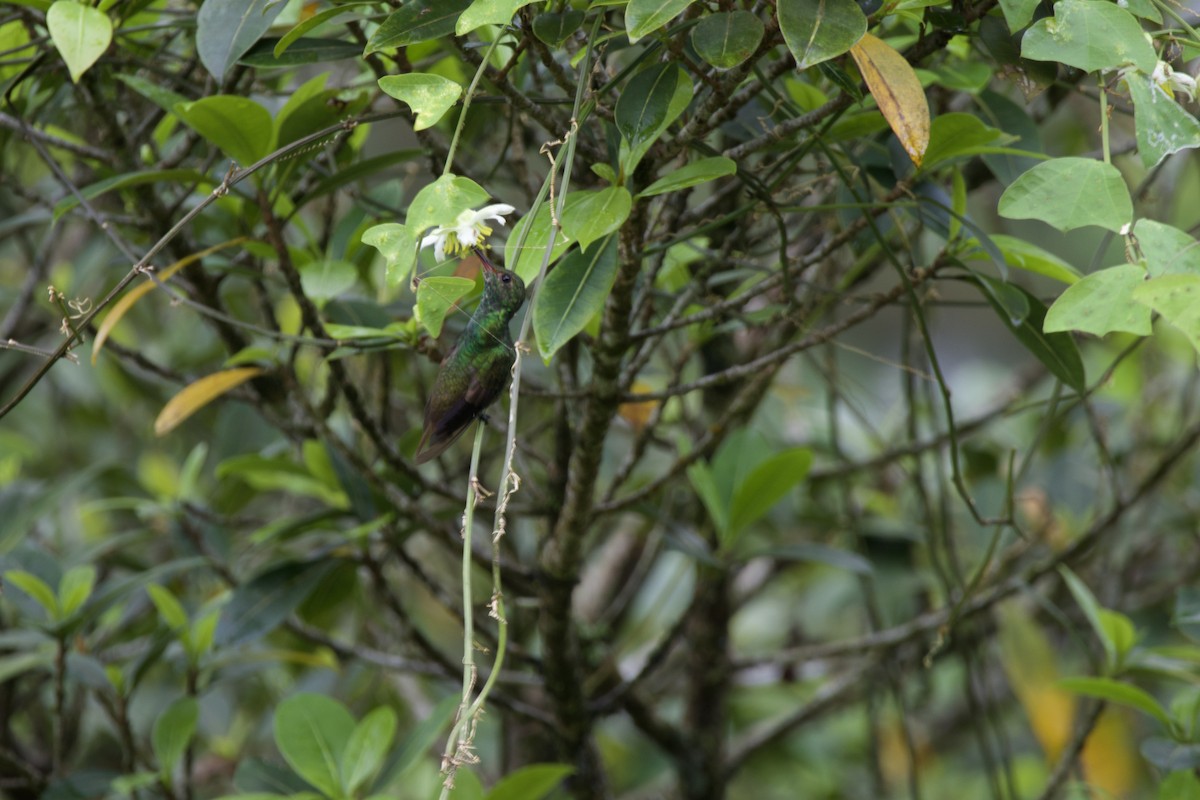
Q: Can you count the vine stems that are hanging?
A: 2